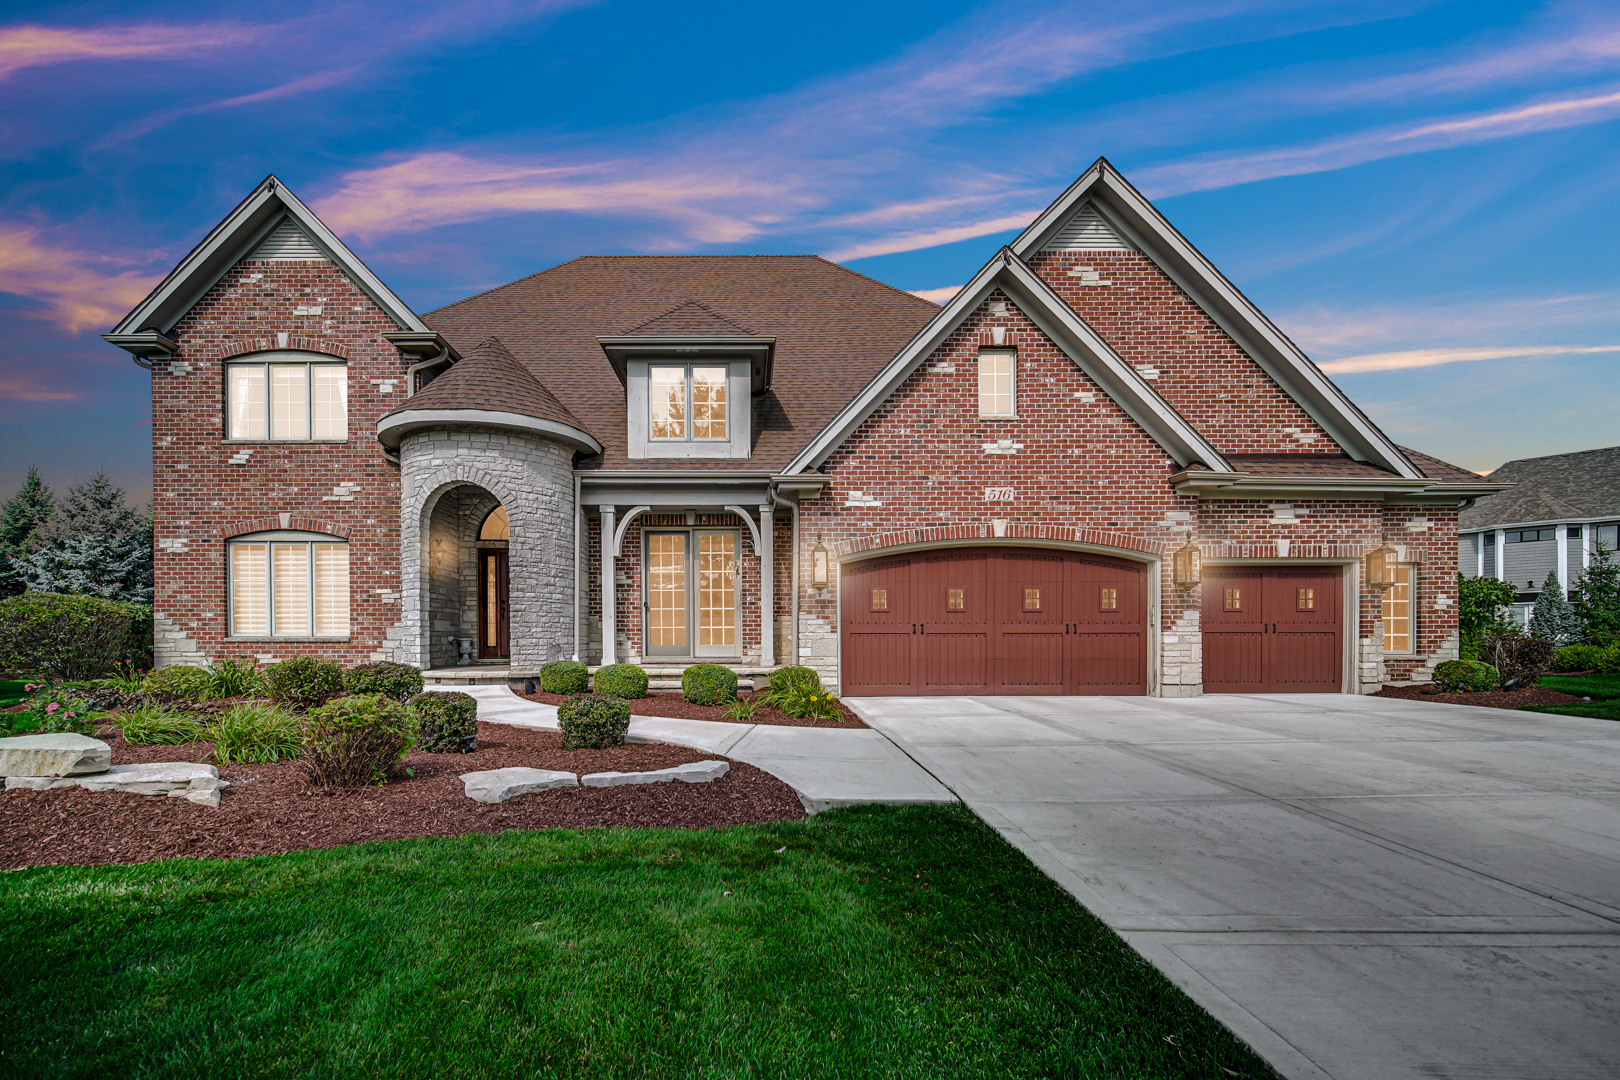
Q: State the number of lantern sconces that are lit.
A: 4